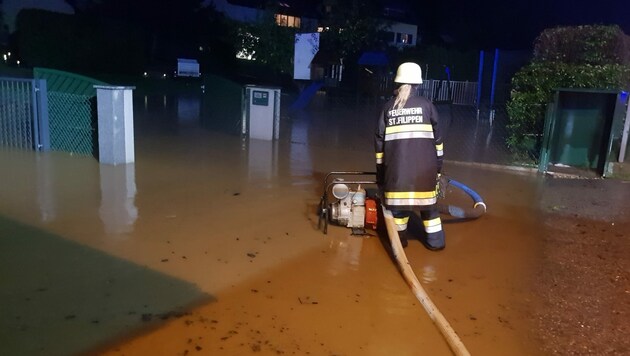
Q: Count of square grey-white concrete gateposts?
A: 2